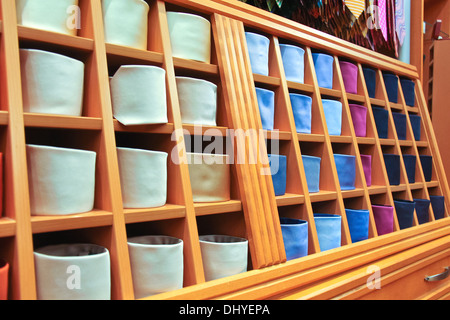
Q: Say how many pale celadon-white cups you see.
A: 12